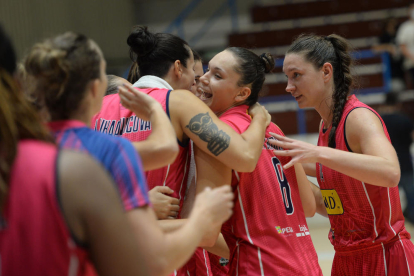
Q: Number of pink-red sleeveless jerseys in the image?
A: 4